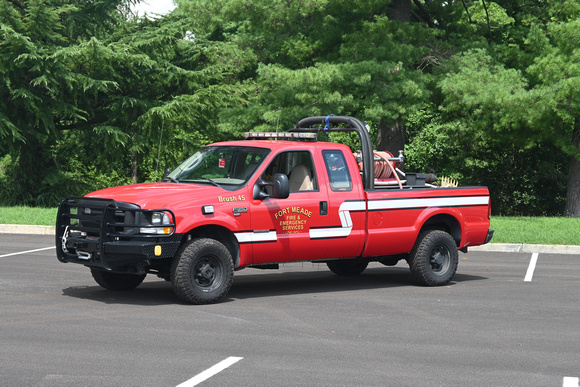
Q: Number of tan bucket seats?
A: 1